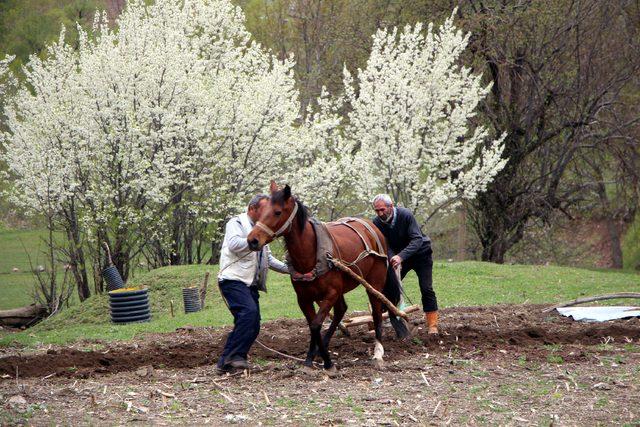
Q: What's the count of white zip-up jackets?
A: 1